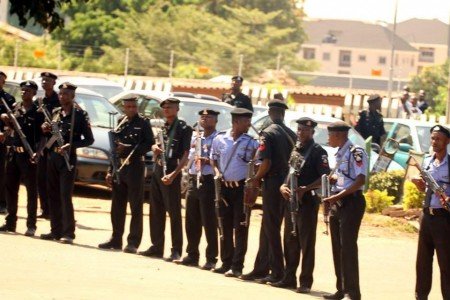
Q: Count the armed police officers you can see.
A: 12